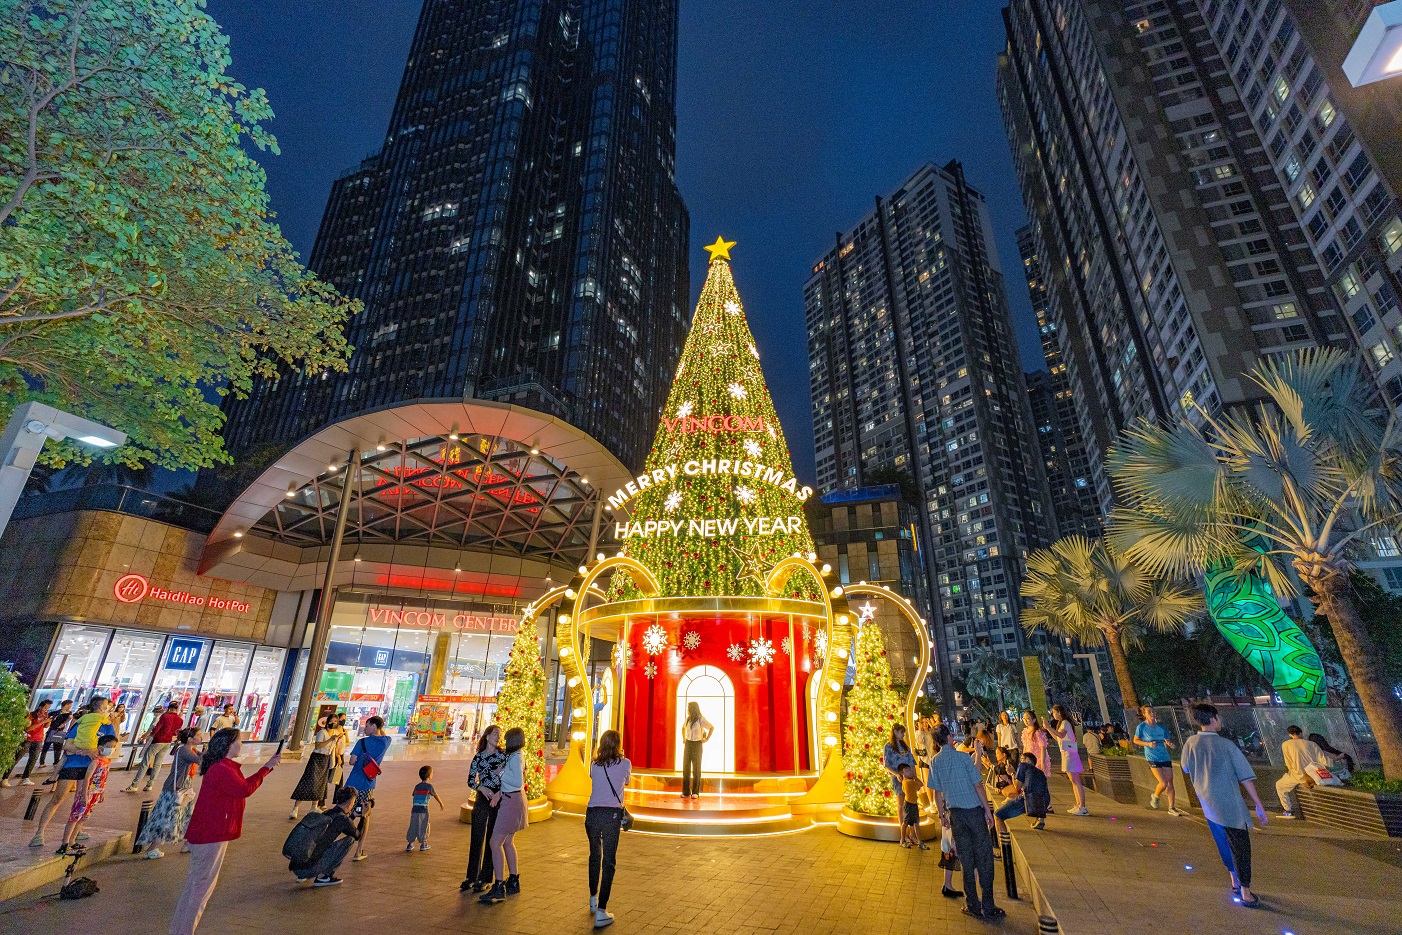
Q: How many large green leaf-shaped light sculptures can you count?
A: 1